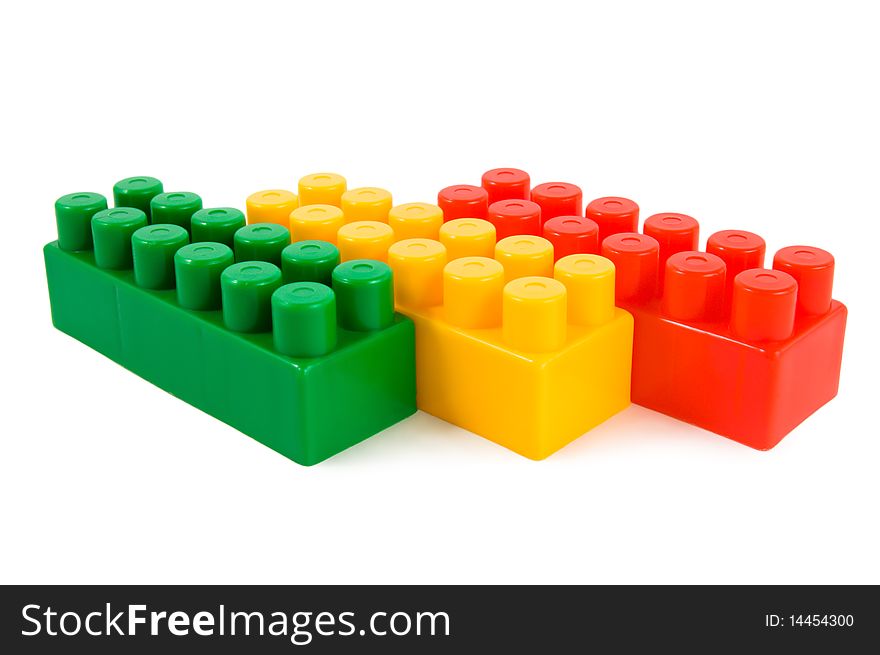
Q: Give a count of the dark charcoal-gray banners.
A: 1